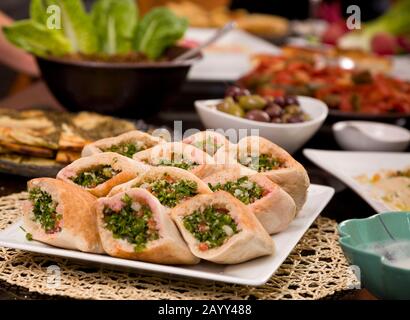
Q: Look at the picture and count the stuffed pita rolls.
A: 10